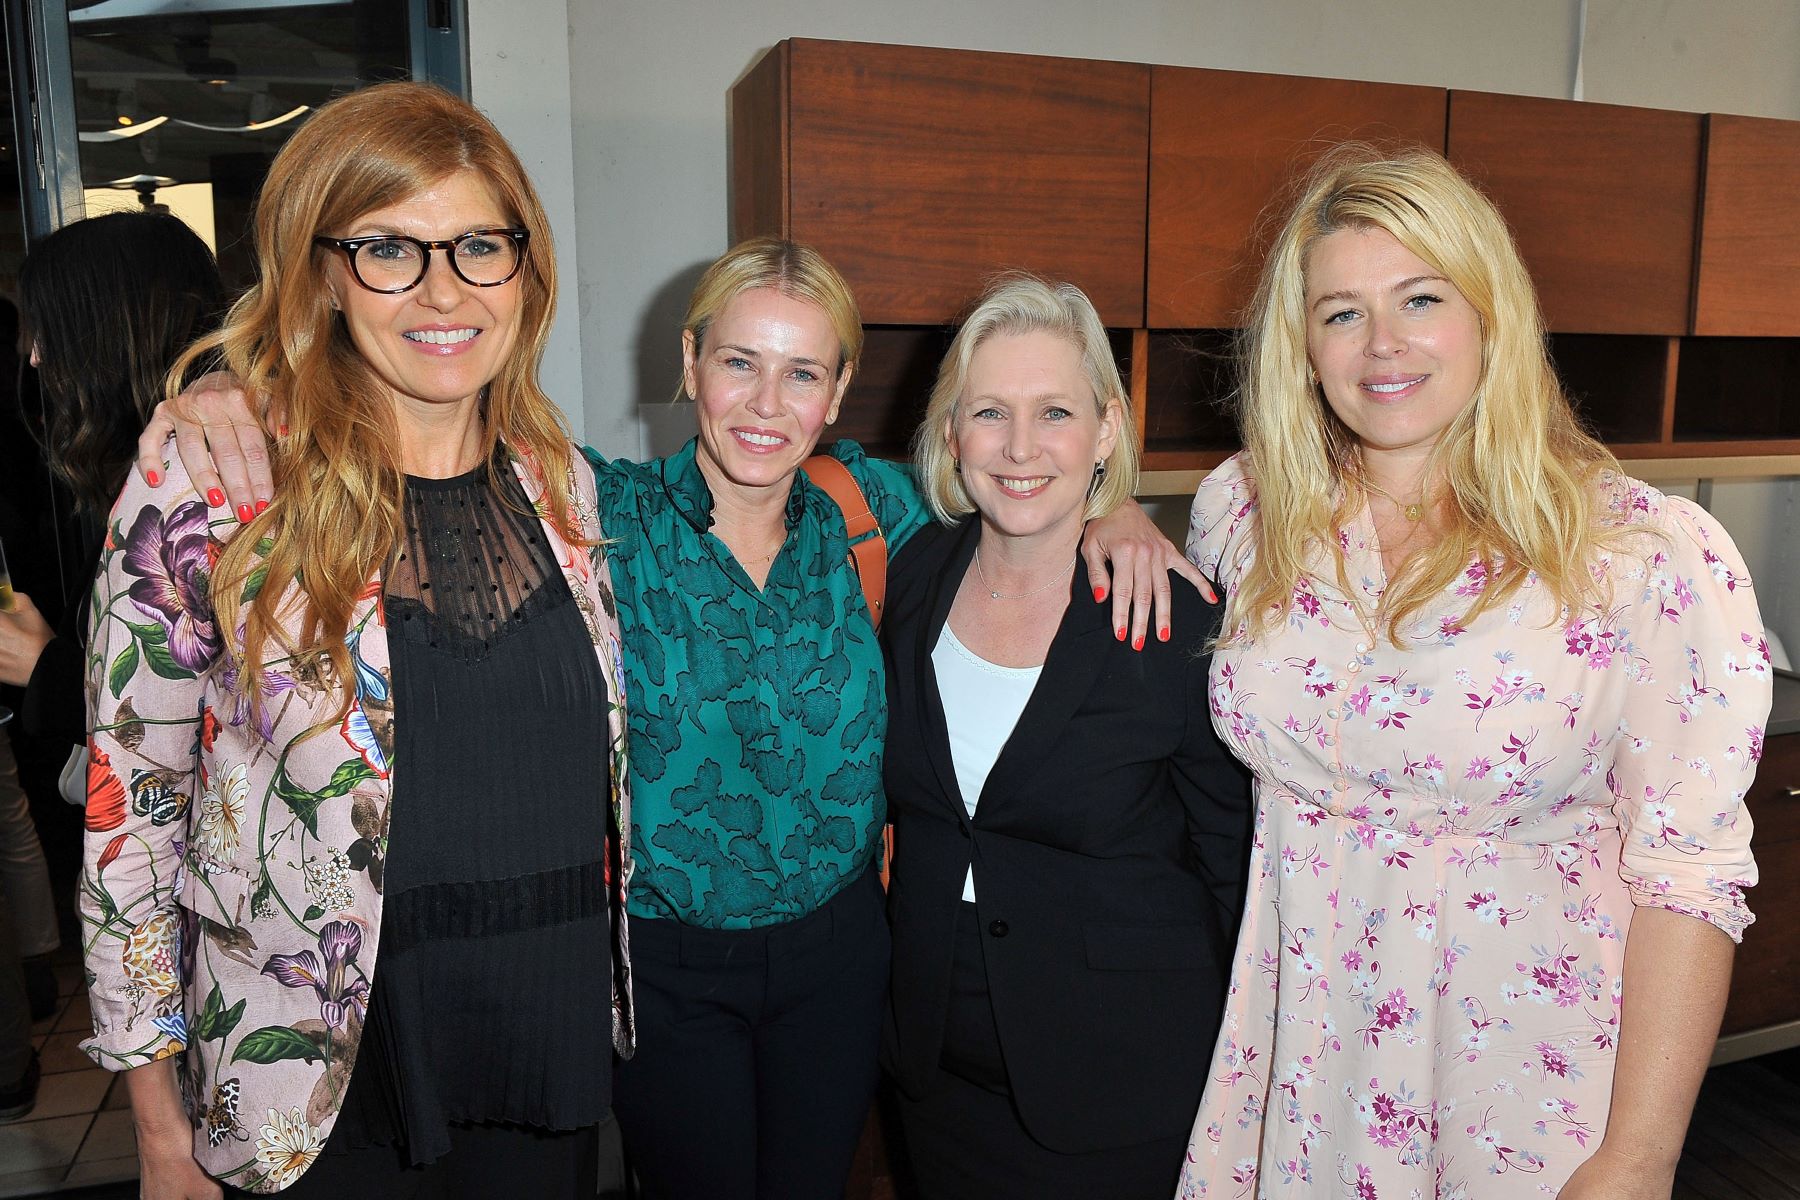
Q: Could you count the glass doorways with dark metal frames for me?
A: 1